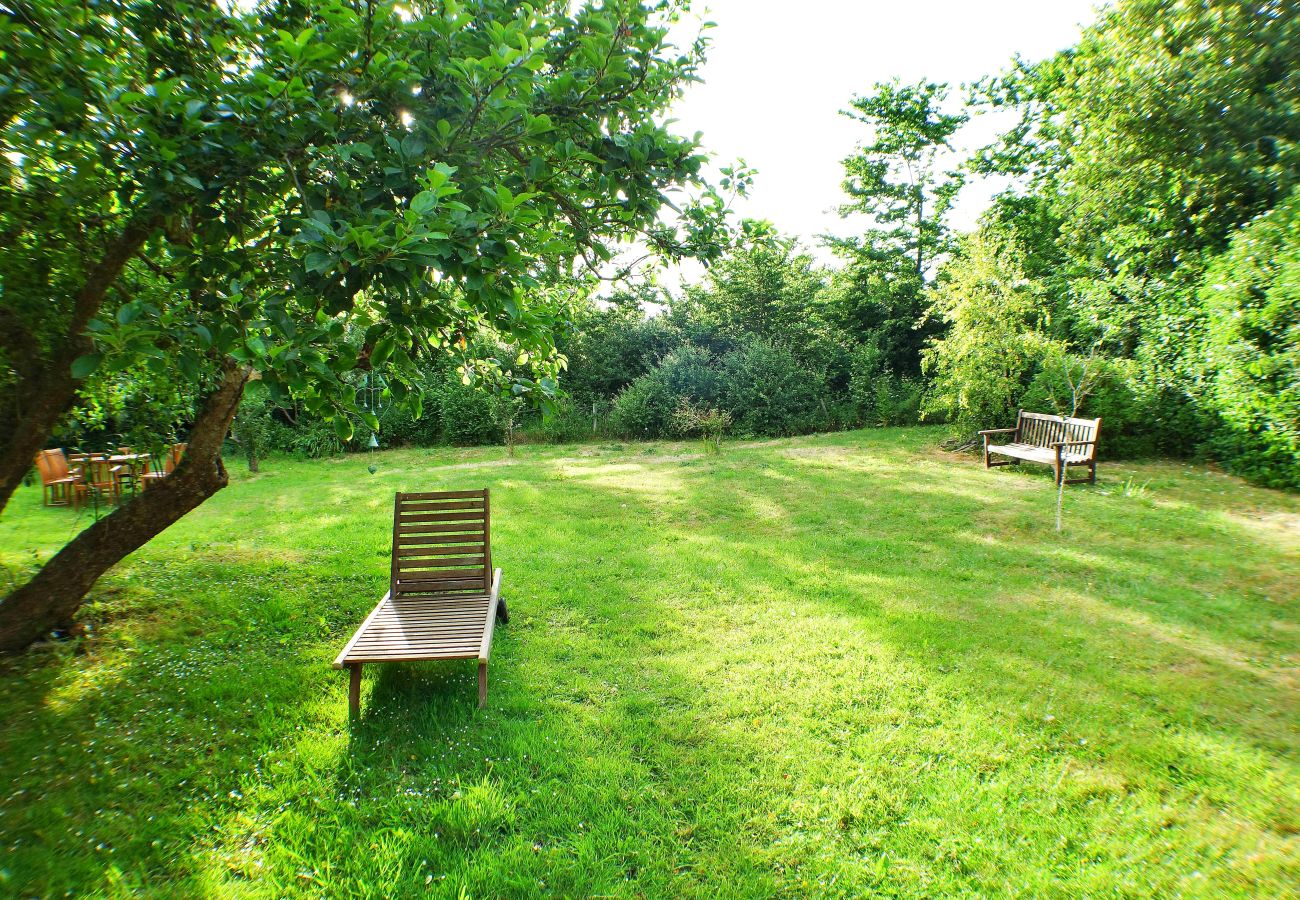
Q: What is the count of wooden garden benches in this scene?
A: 1